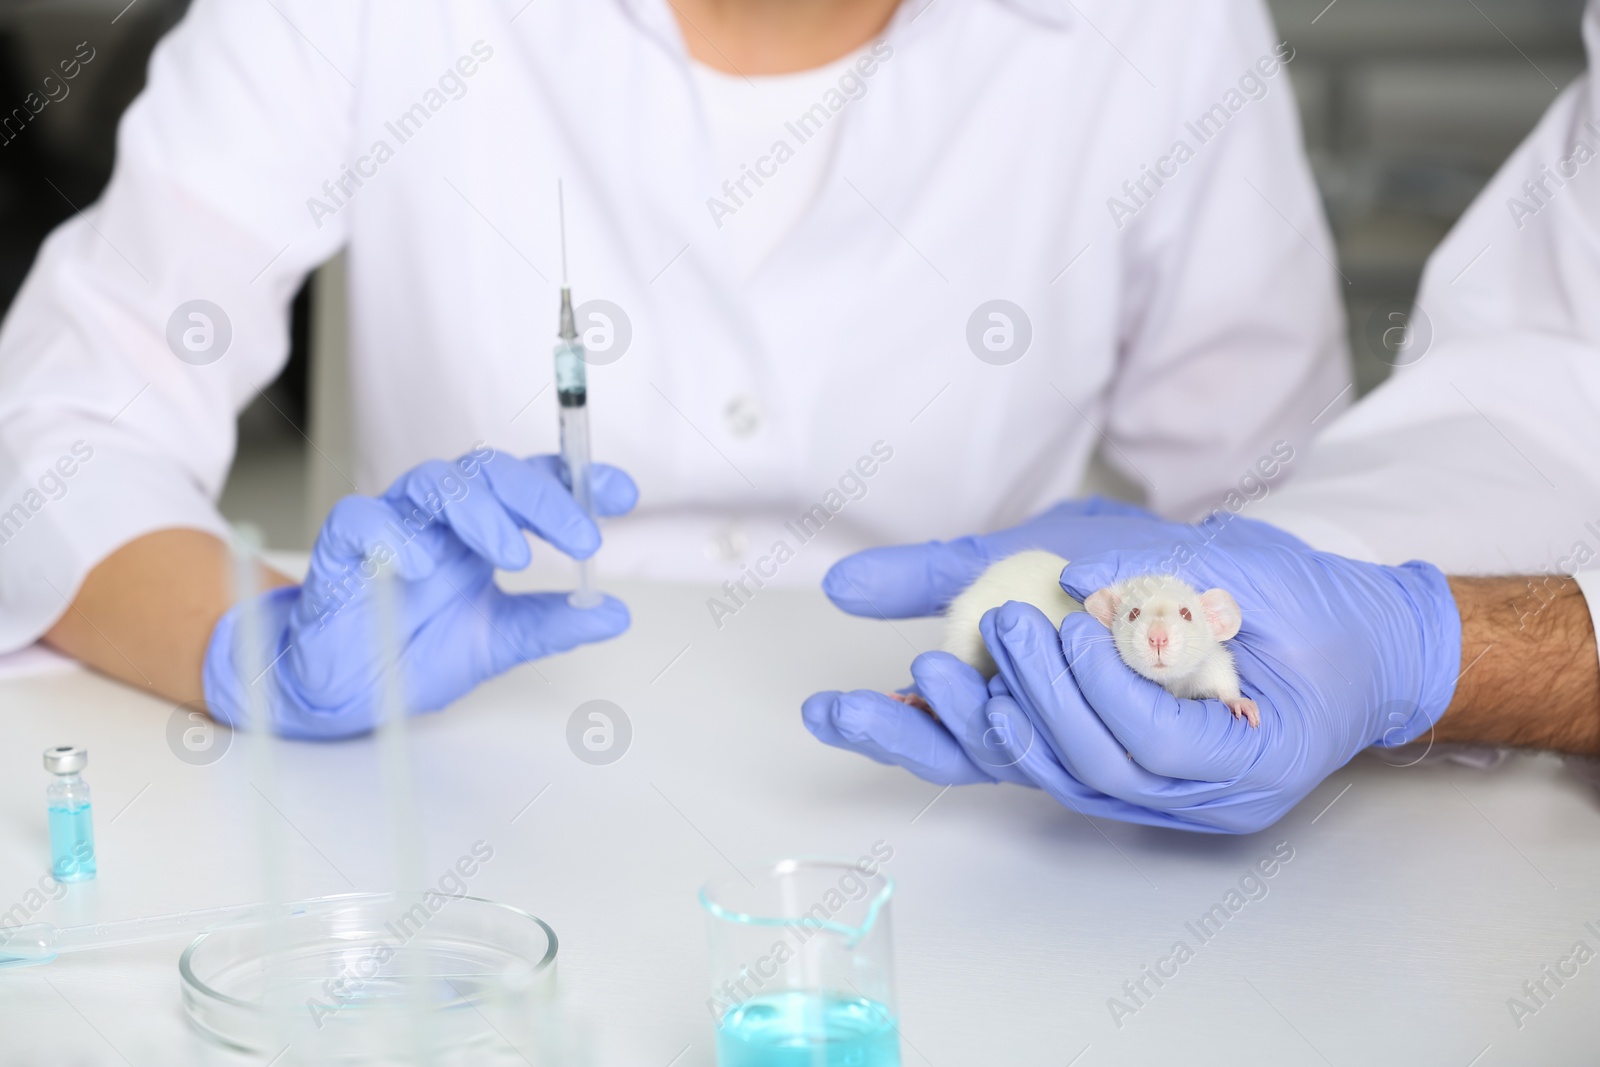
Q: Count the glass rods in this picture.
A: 2